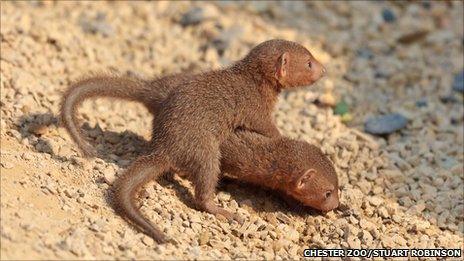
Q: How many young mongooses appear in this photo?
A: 2